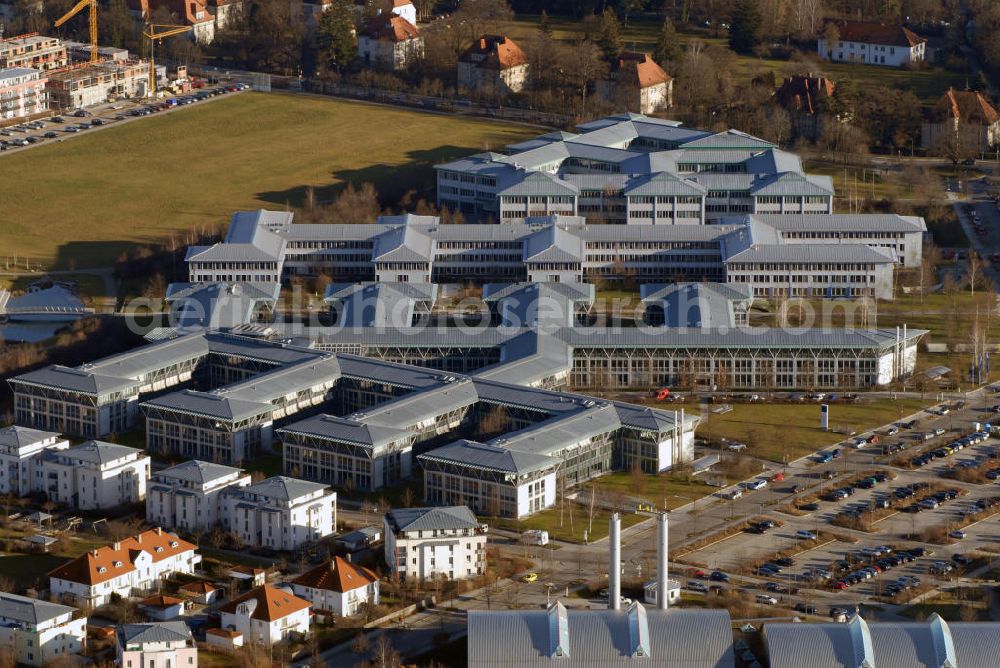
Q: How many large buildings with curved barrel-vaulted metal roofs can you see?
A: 2